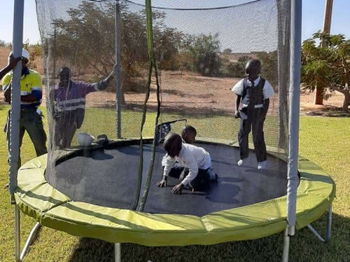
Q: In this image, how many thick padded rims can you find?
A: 1